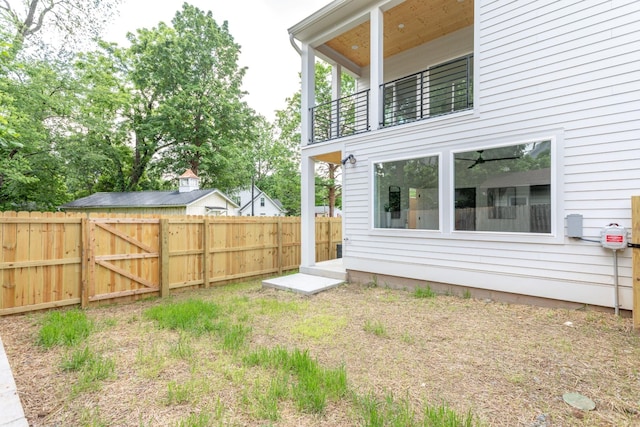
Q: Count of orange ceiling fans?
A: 0